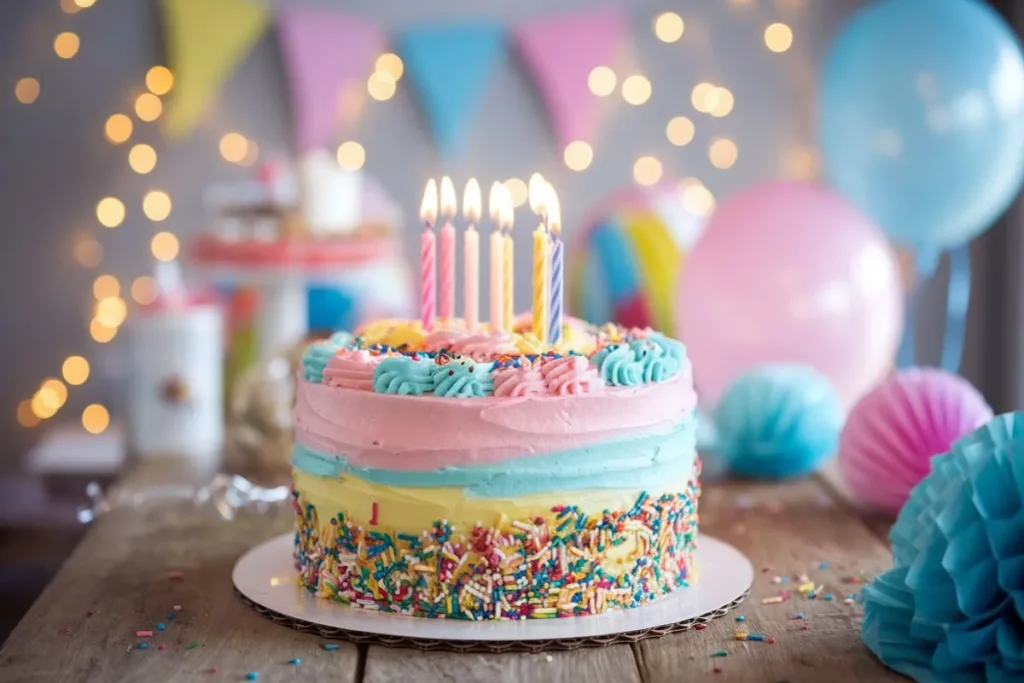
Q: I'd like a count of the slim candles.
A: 7